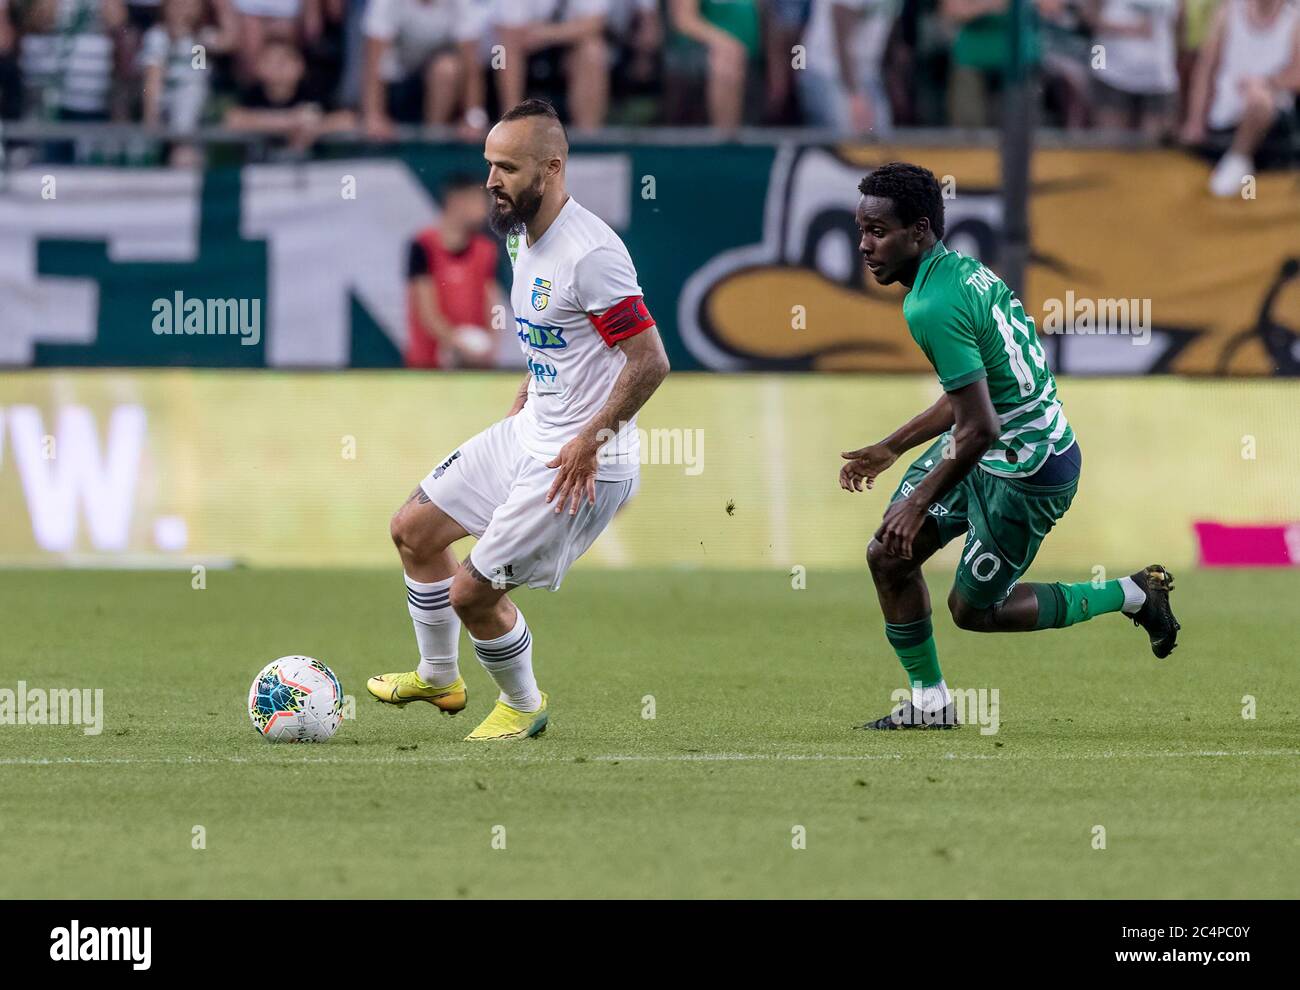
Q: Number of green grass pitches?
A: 1